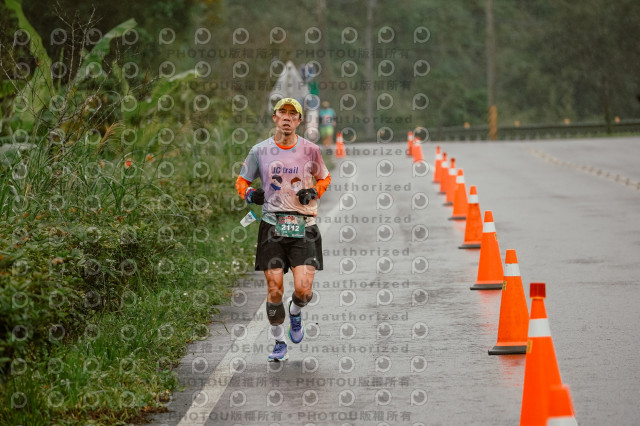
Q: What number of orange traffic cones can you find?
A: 12